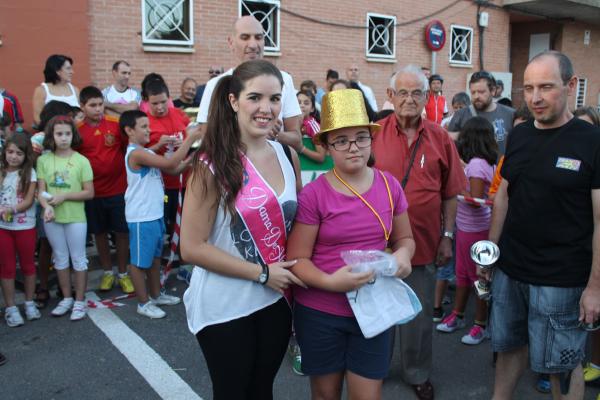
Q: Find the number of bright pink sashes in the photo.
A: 1